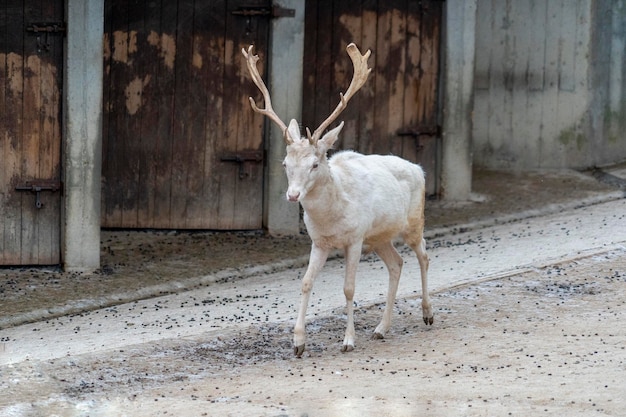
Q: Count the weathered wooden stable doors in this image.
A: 3